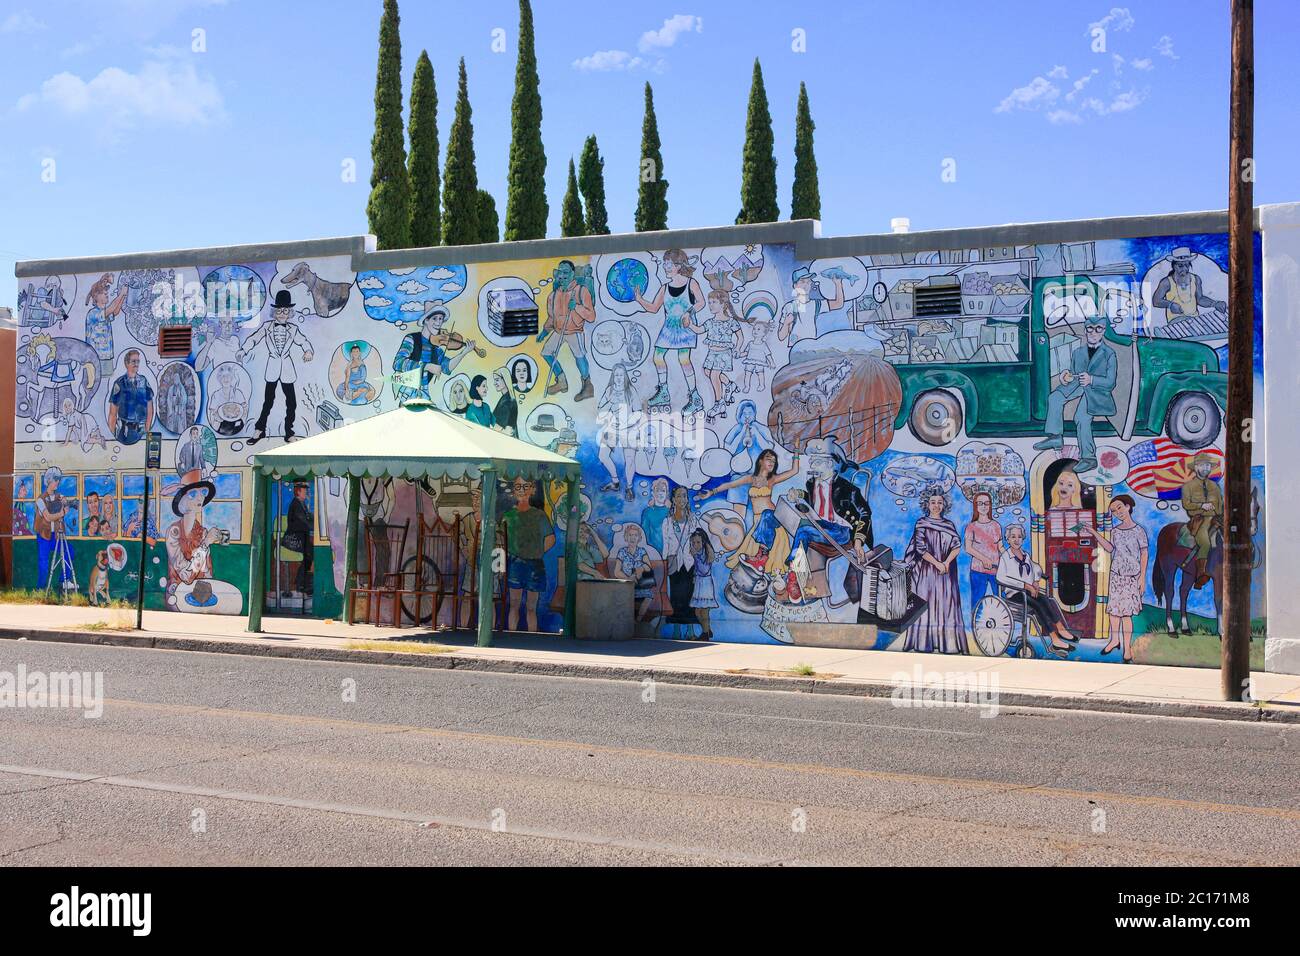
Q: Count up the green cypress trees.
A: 10